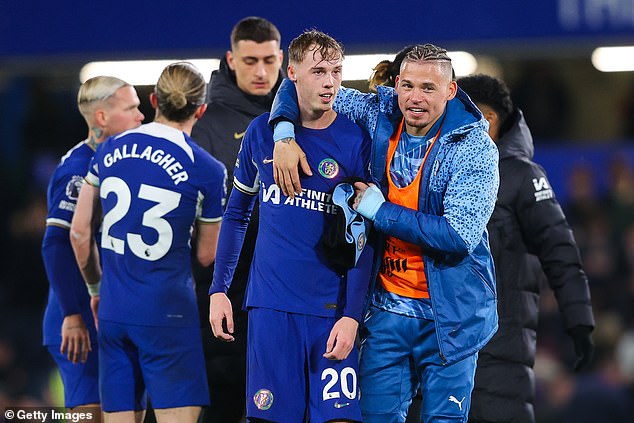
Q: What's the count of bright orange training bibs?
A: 1